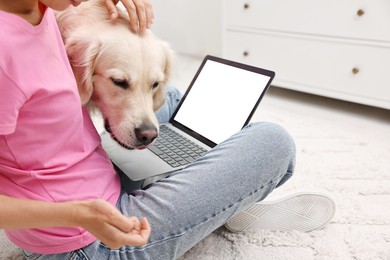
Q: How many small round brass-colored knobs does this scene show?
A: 4